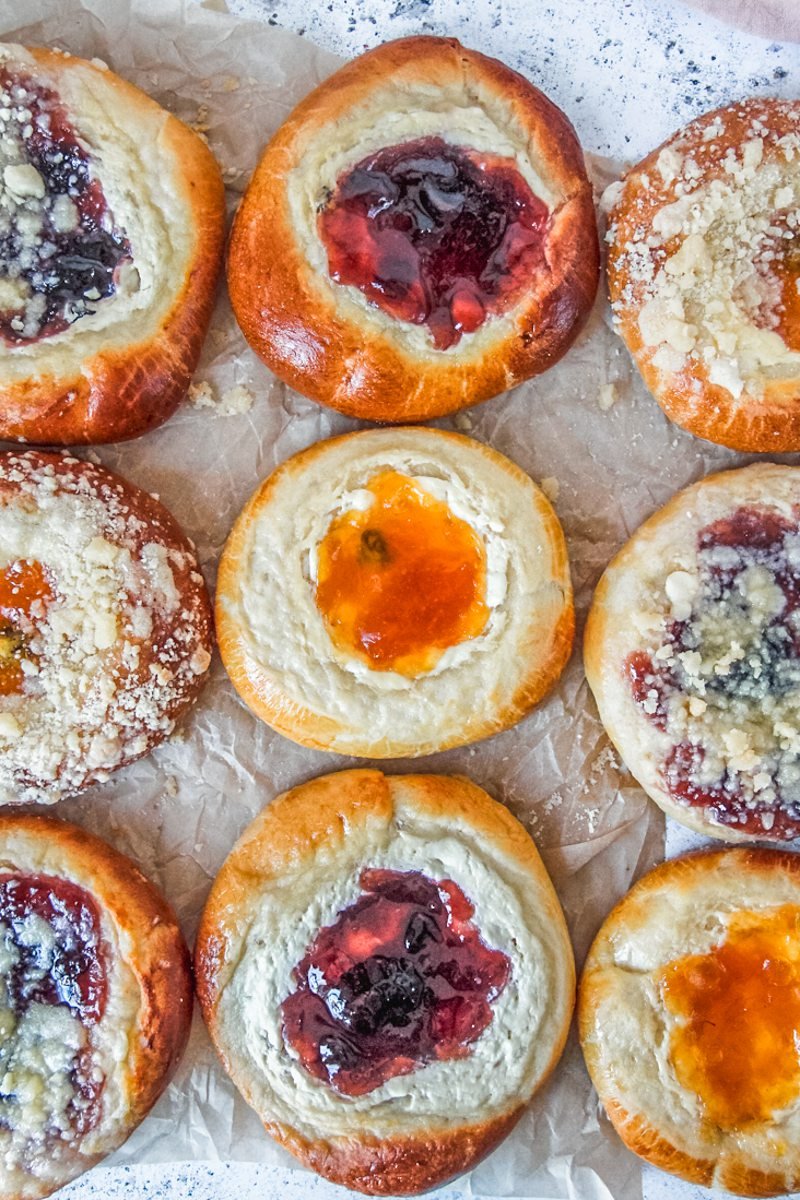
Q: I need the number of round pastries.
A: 9